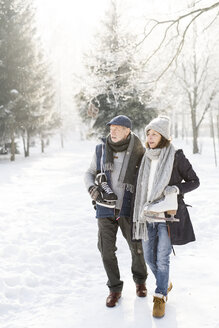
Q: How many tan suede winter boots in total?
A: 2